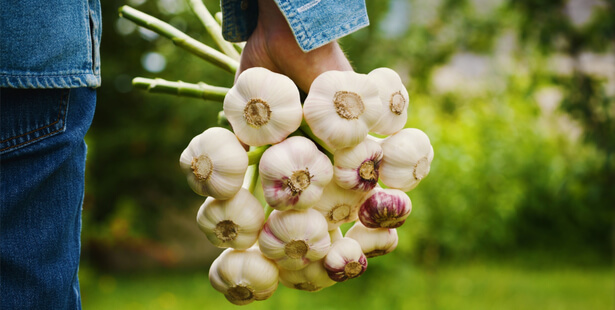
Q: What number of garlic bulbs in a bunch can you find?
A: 15